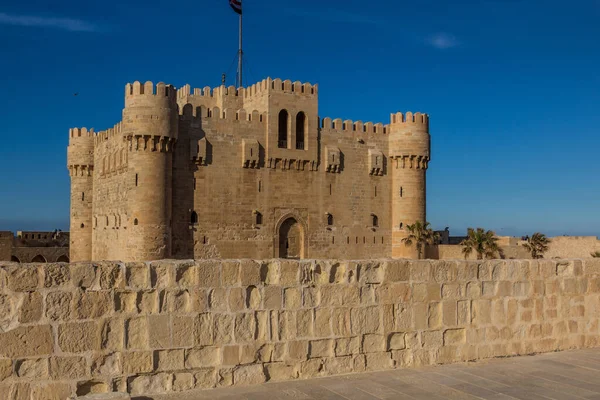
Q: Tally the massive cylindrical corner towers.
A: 3